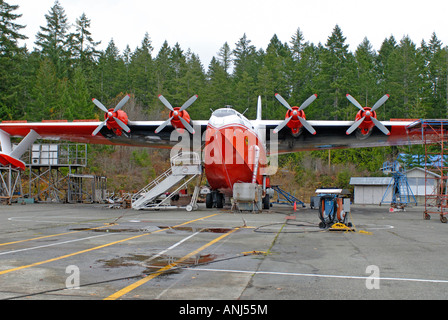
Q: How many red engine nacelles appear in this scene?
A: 4